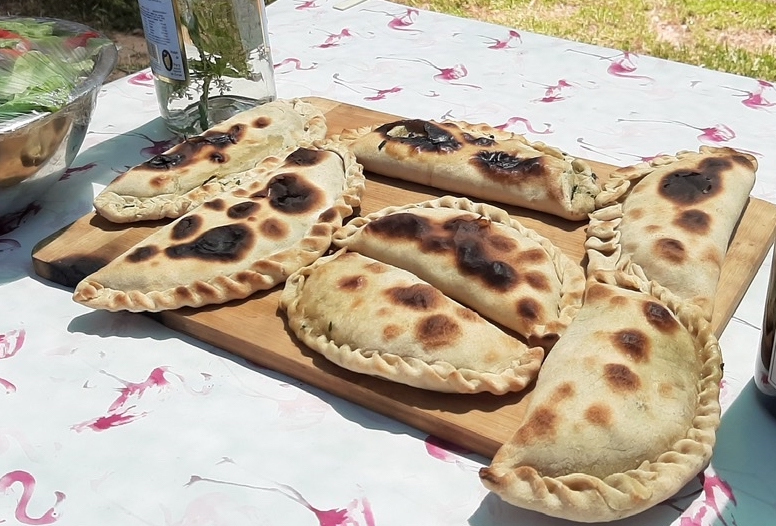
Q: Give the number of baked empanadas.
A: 7